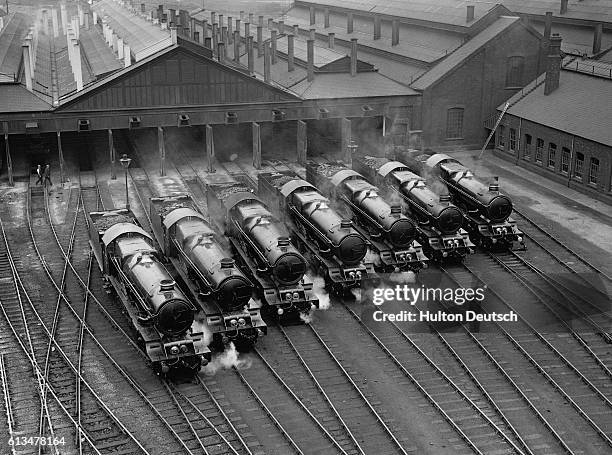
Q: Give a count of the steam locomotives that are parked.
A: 7